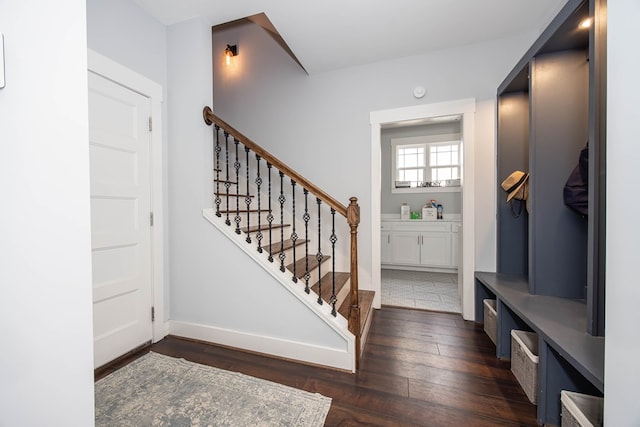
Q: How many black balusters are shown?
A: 11